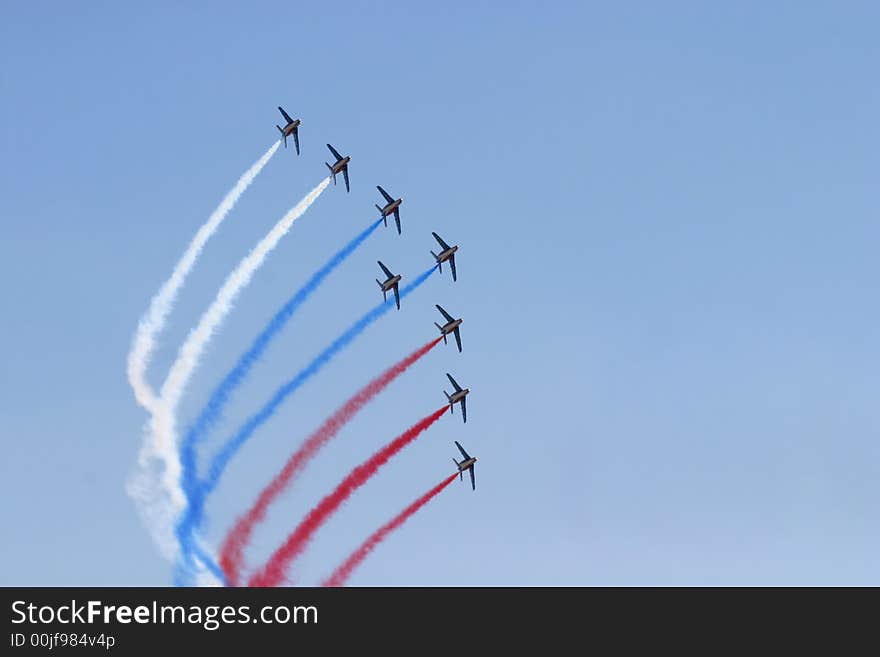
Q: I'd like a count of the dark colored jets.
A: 8